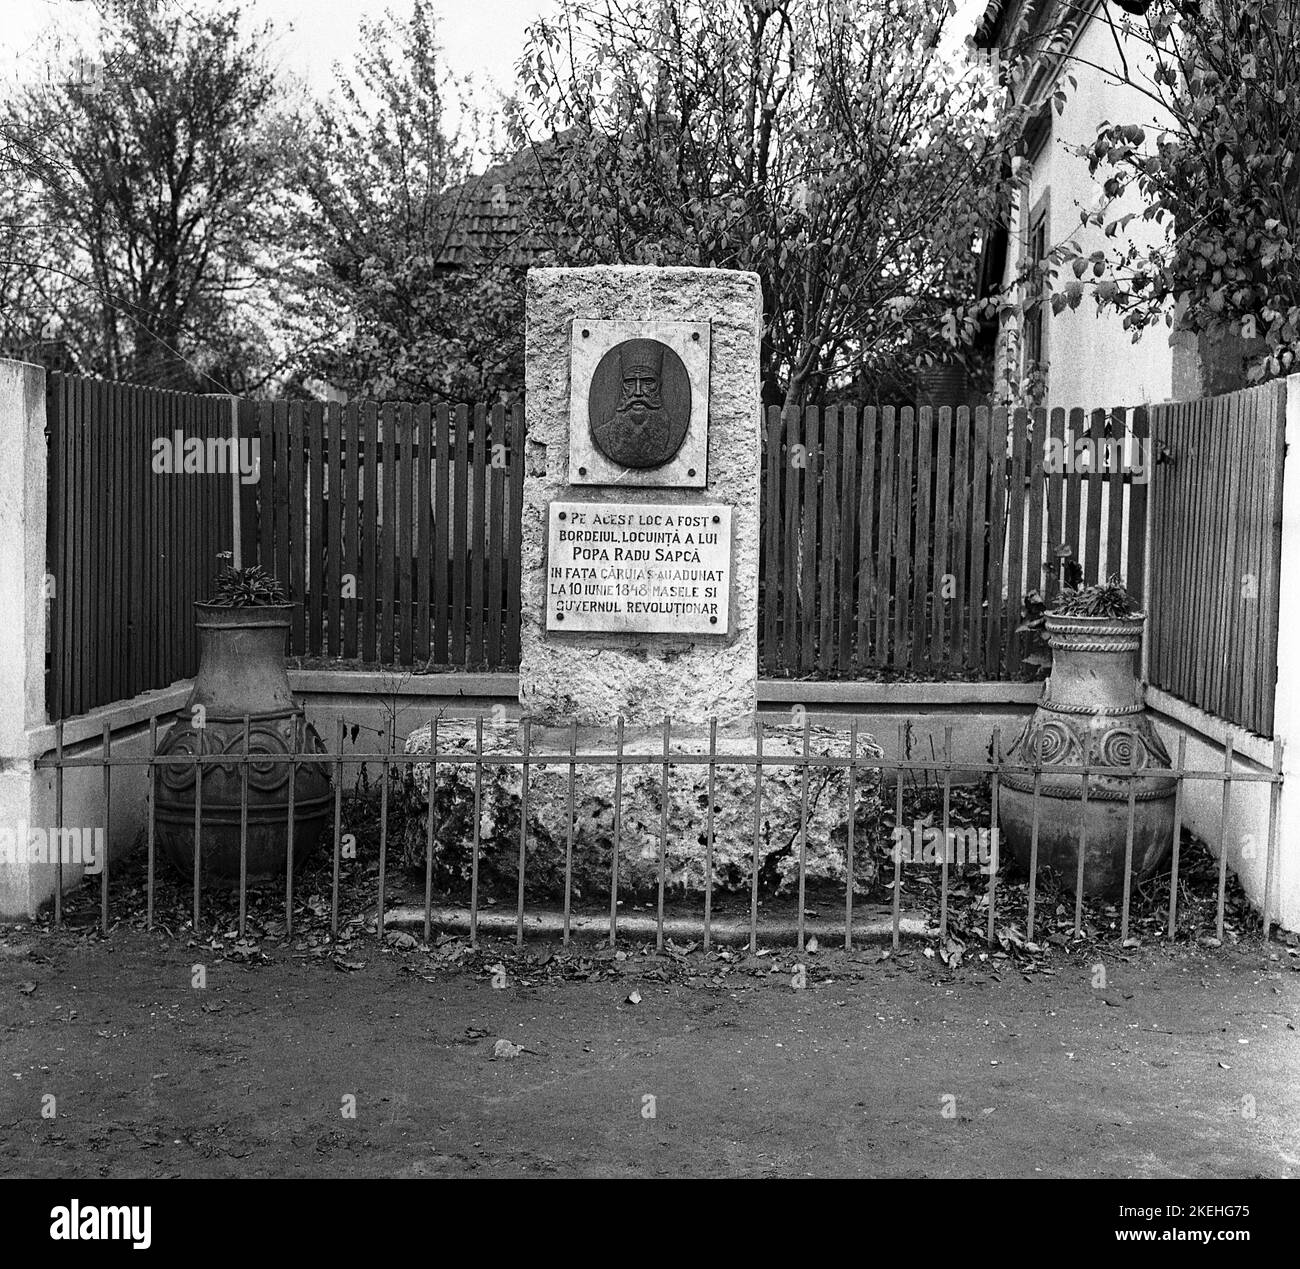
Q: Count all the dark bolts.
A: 8